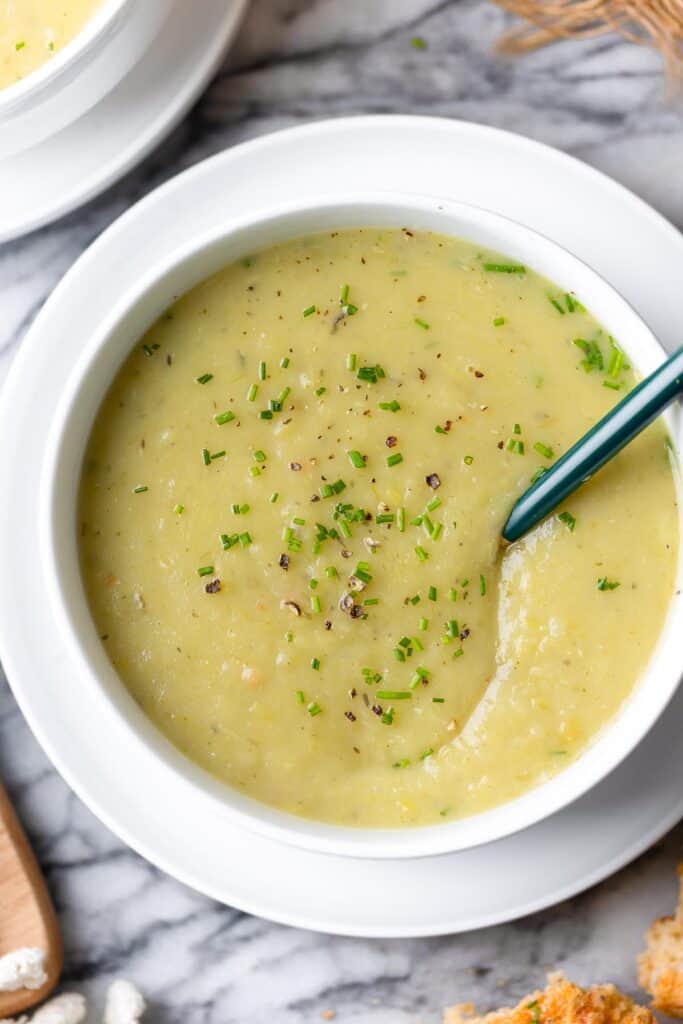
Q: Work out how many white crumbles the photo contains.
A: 3